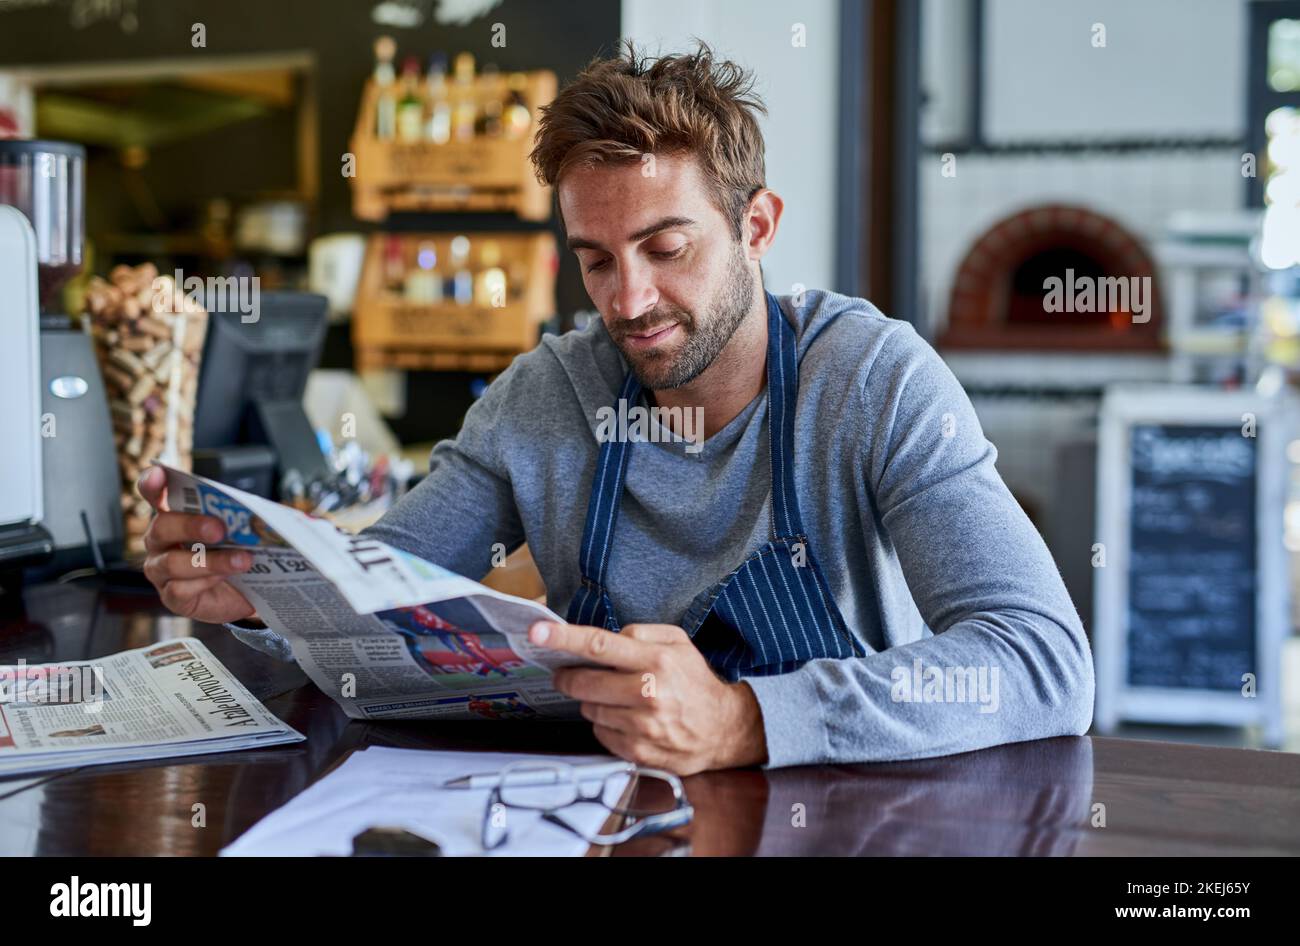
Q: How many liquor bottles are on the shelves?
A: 11